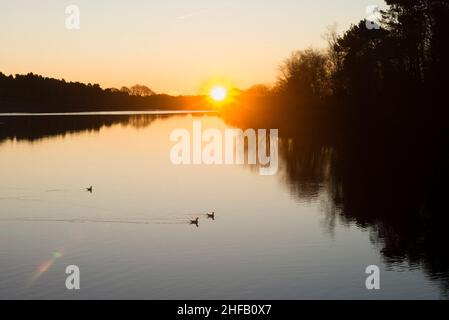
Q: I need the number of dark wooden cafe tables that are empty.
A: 0